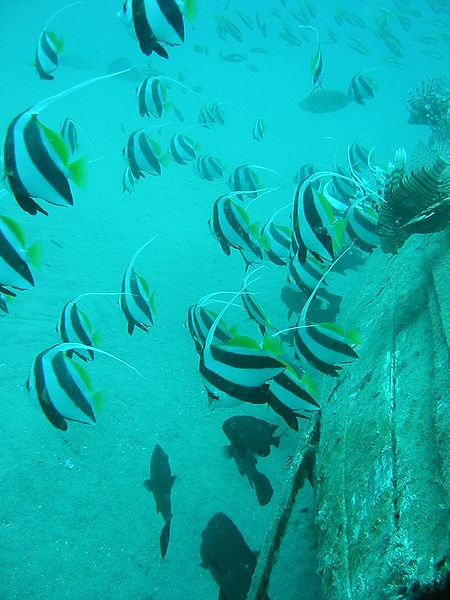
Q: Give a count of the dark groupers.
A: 4